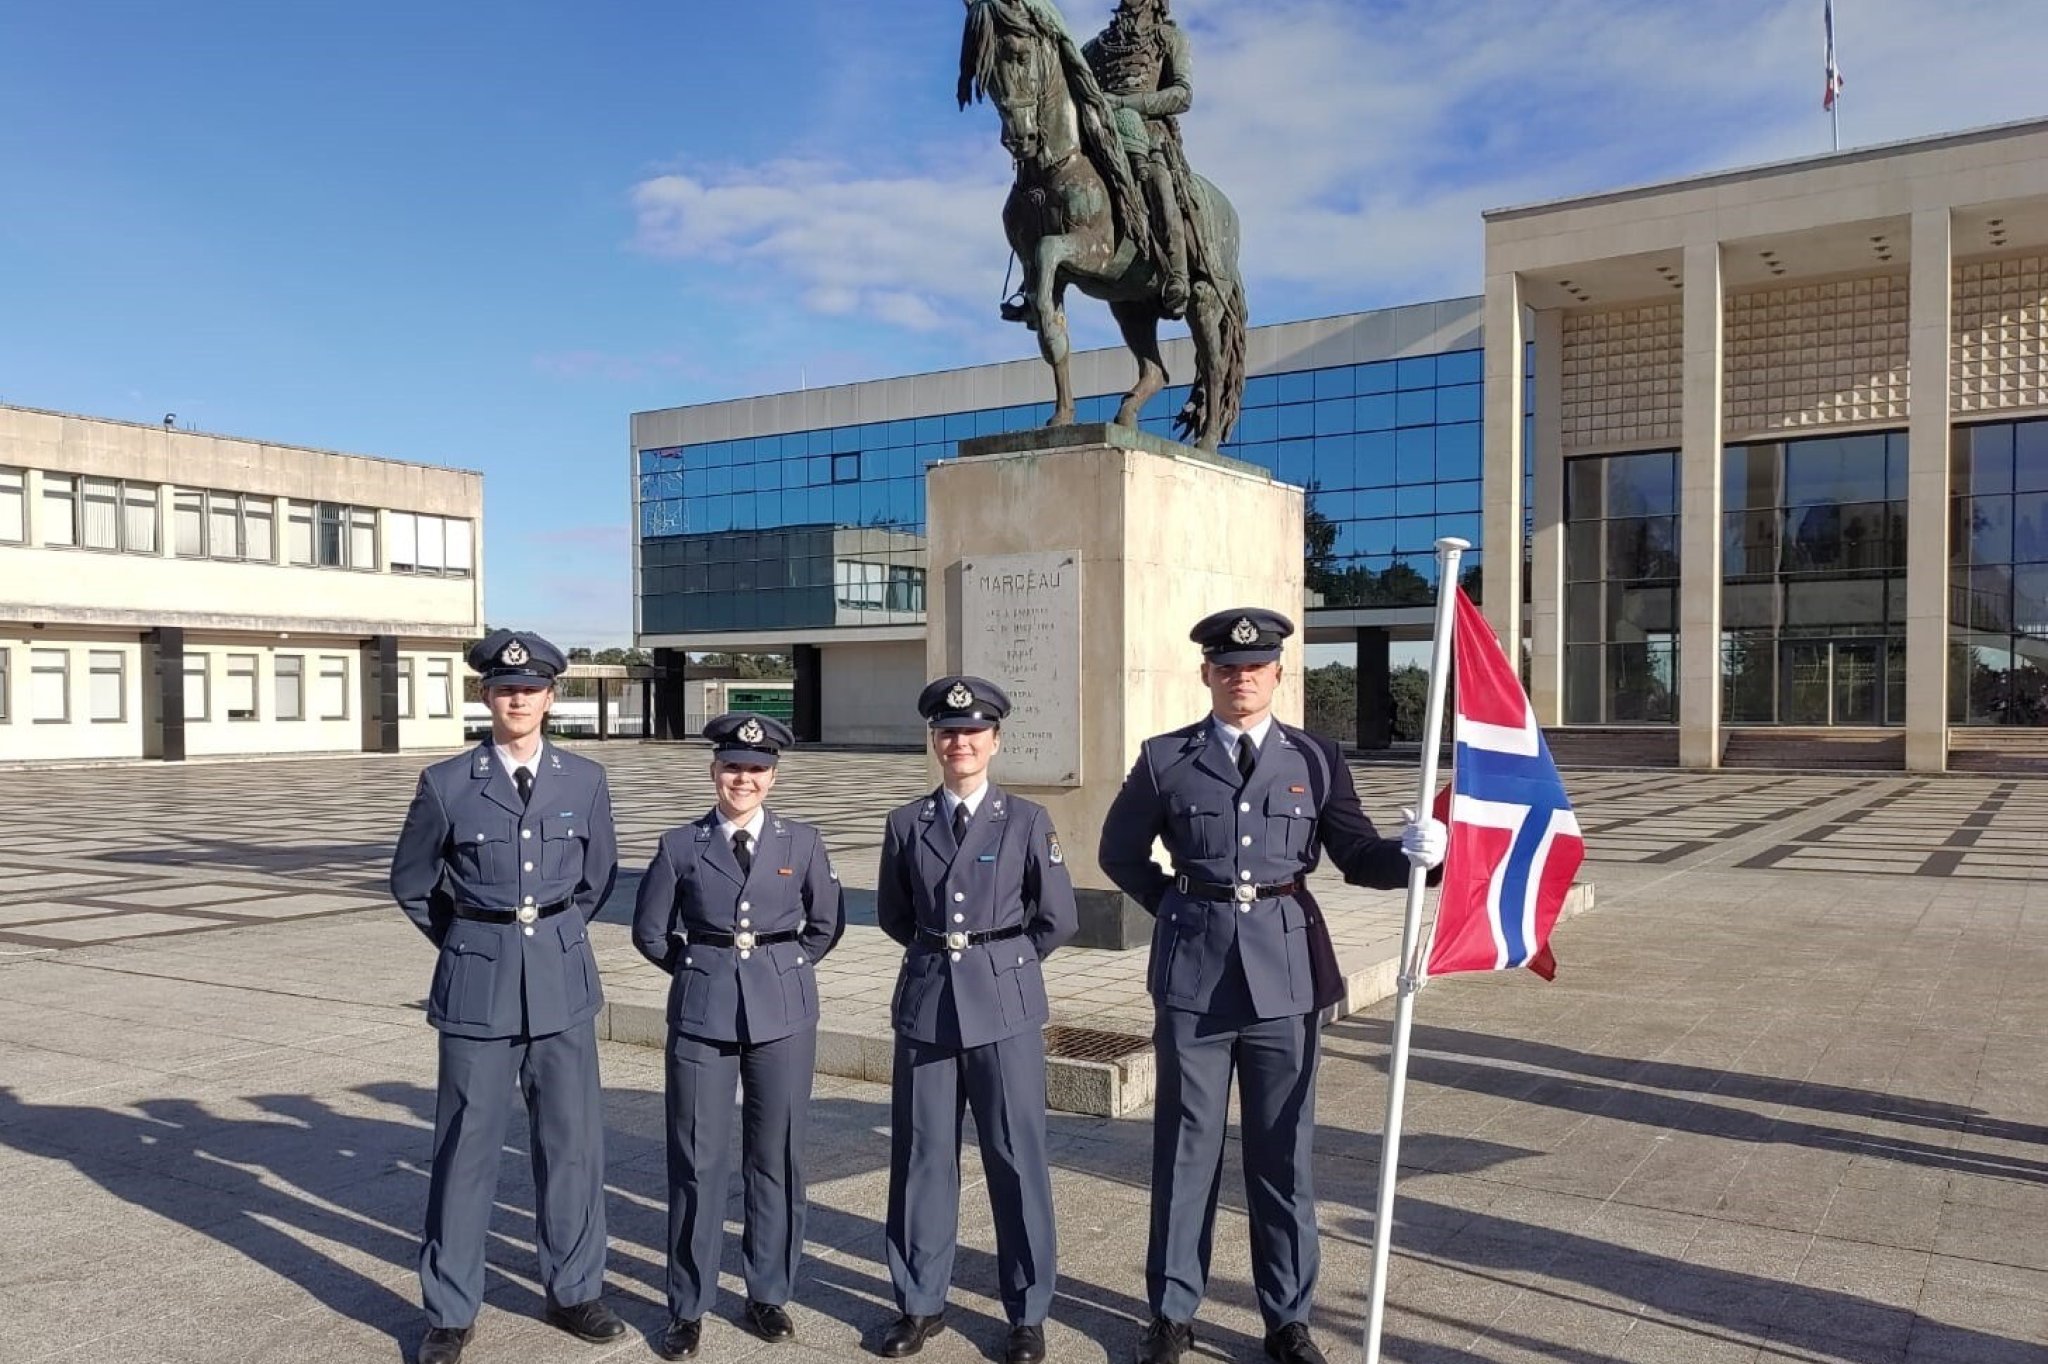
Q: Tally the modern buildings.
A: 3